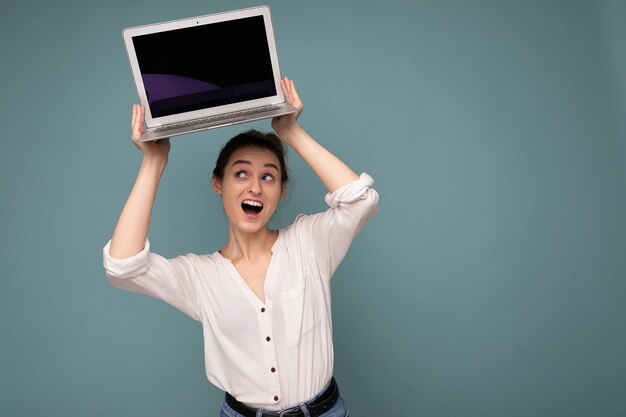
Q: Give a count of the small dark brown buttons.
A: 4